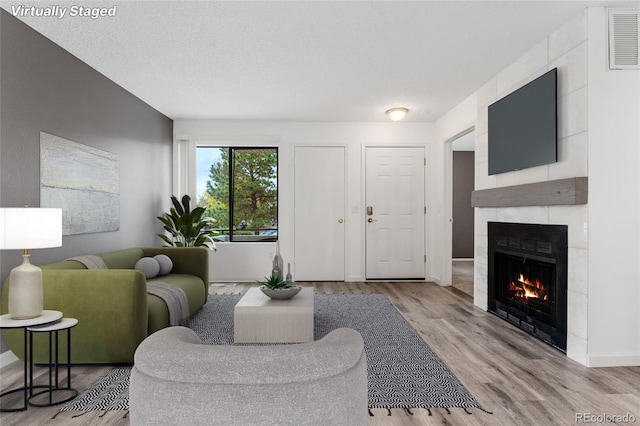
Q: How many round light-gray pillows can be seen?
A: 2